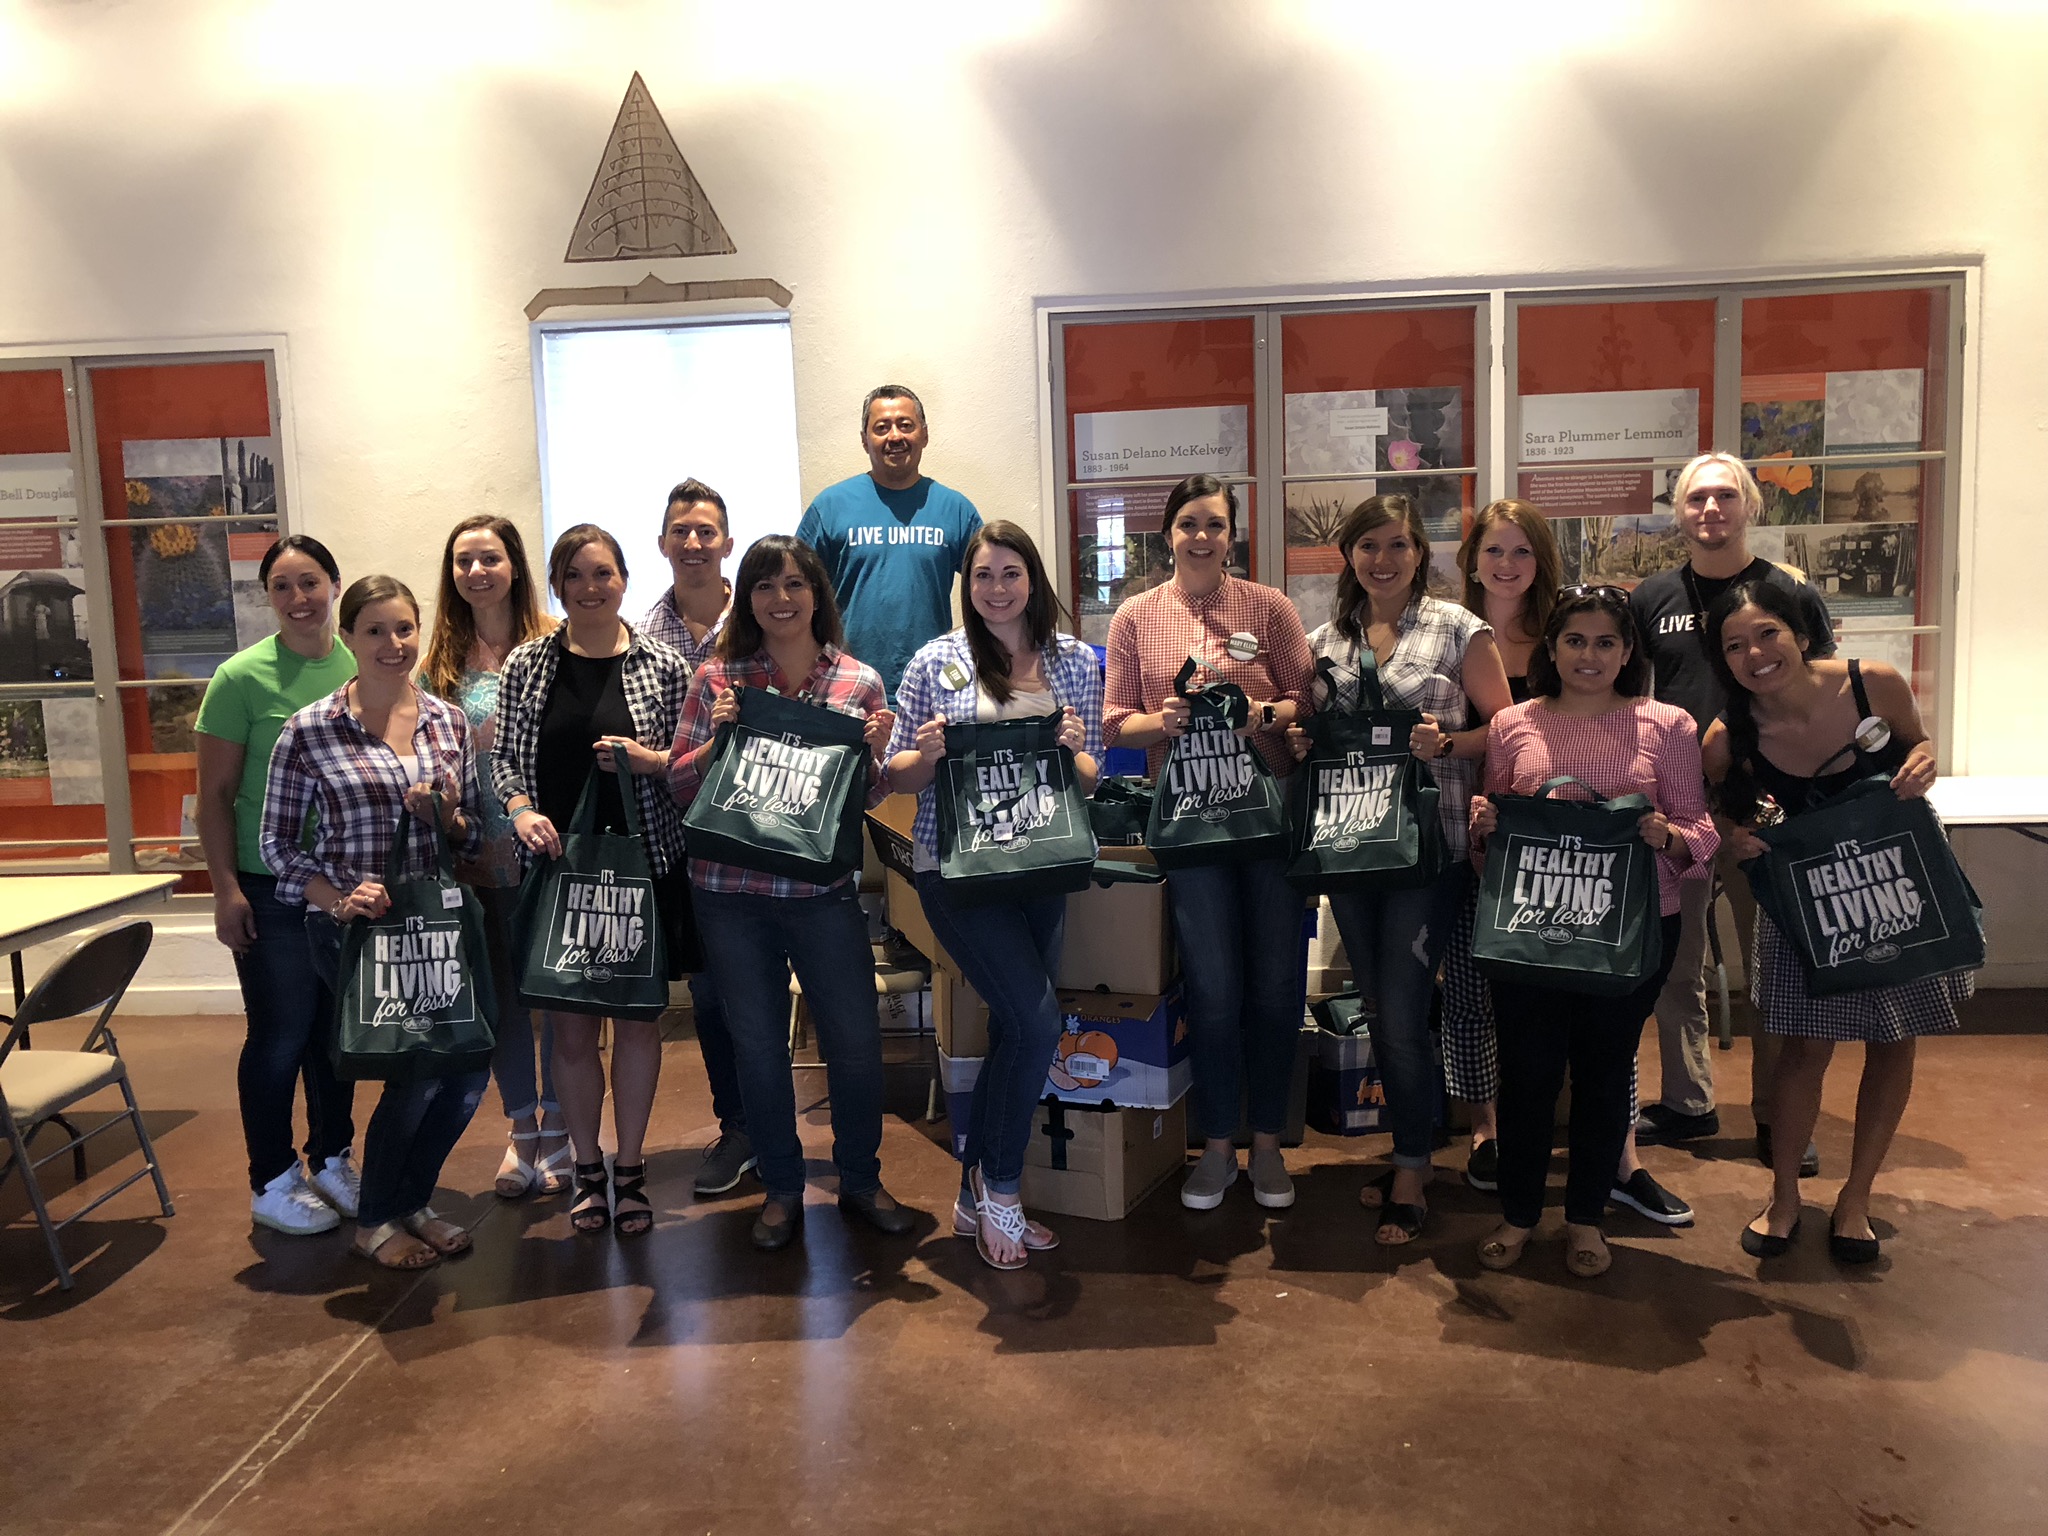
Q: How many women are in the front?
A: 8